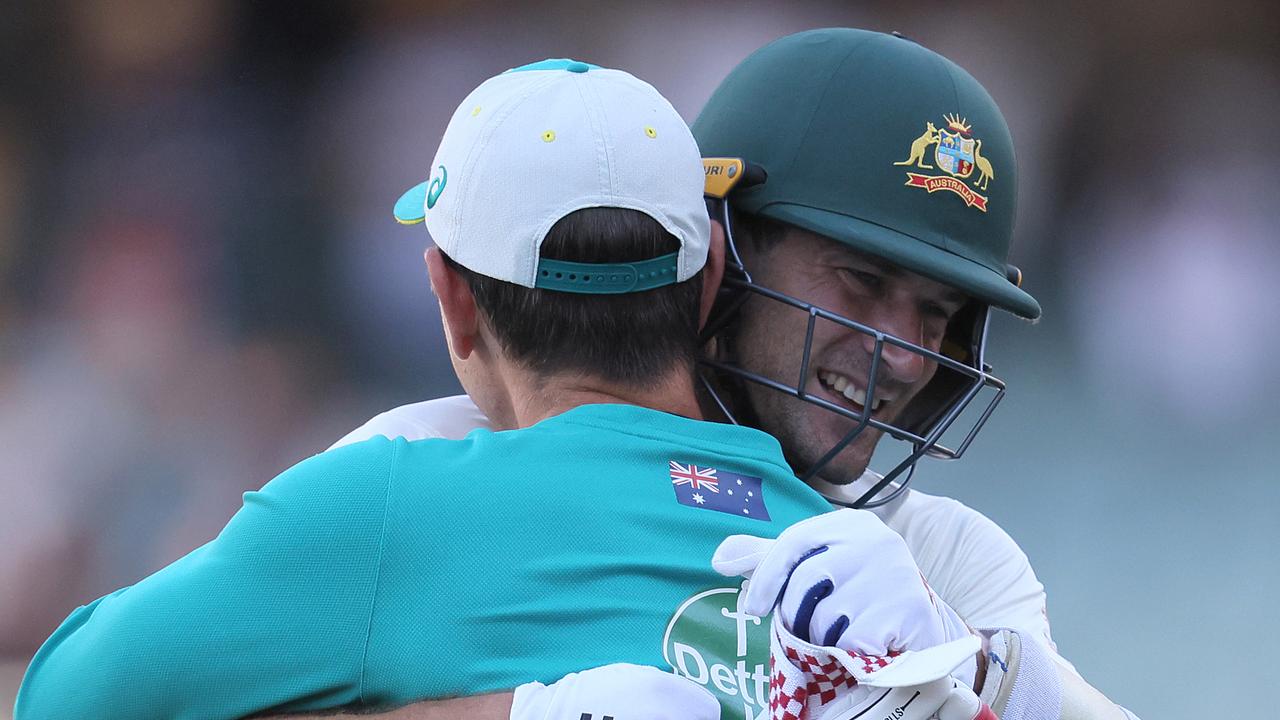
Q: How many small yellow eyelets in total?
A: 3